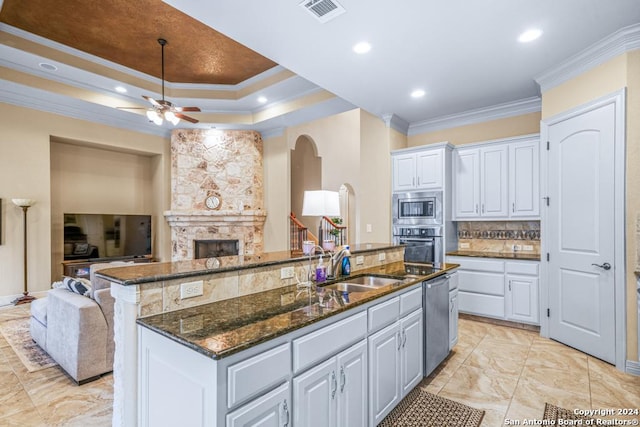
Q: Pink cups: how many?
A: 2